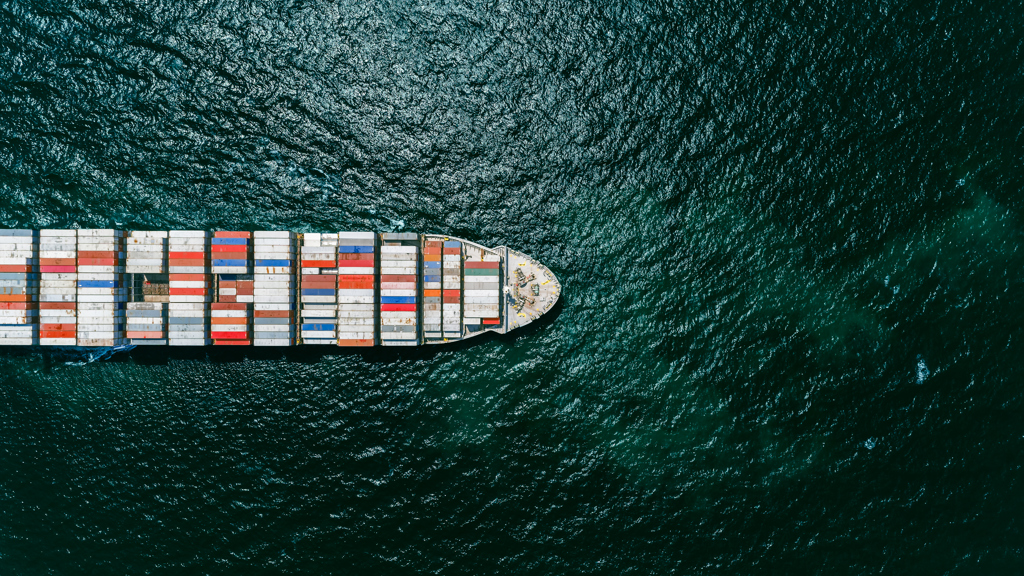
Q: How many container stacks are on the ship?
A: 13